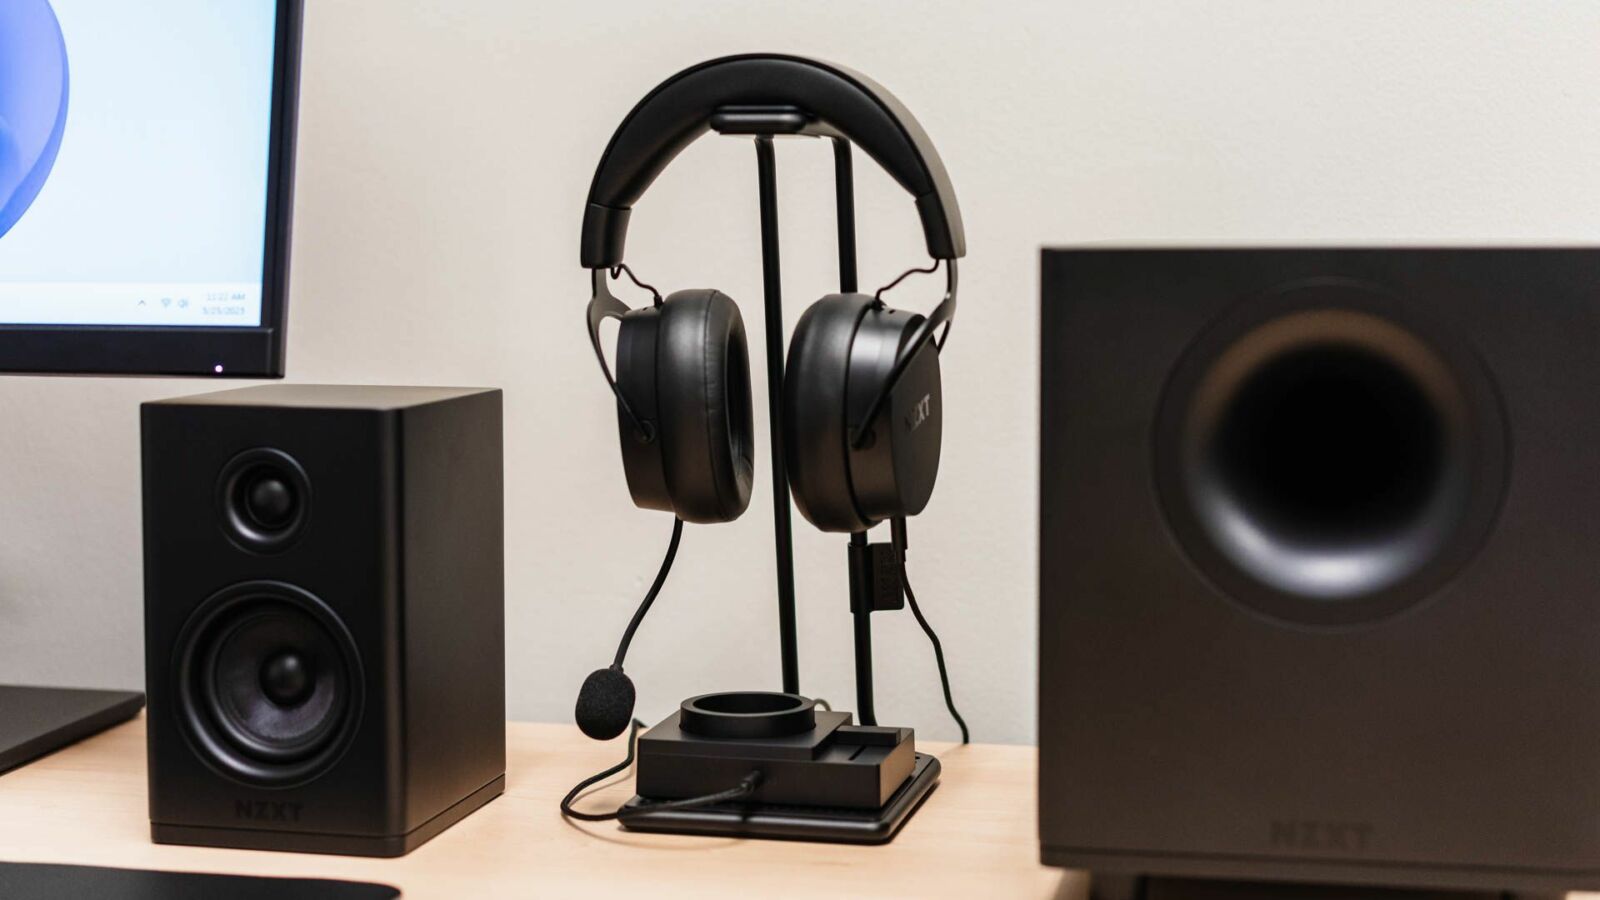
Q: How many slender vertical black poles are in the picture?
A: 2